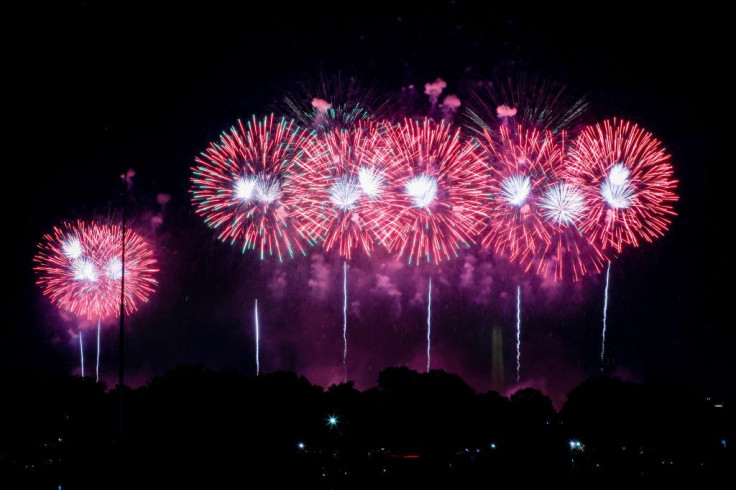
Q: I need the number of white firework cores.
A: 12